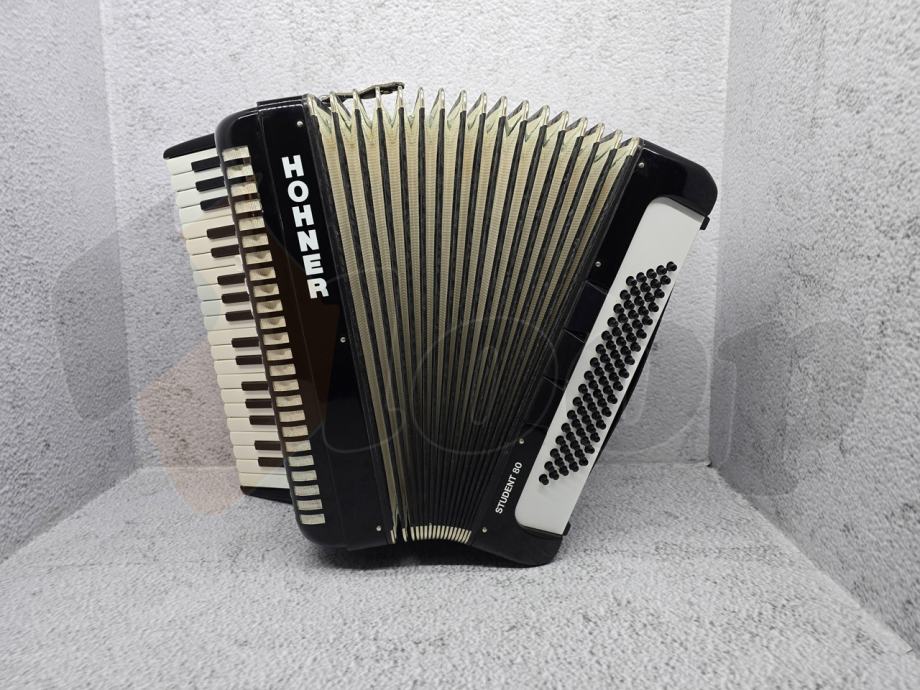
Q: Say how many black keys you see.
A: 15